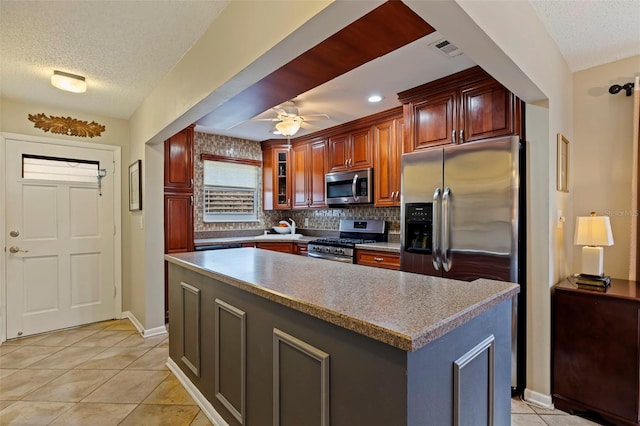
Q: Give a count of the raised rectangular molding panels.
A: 4